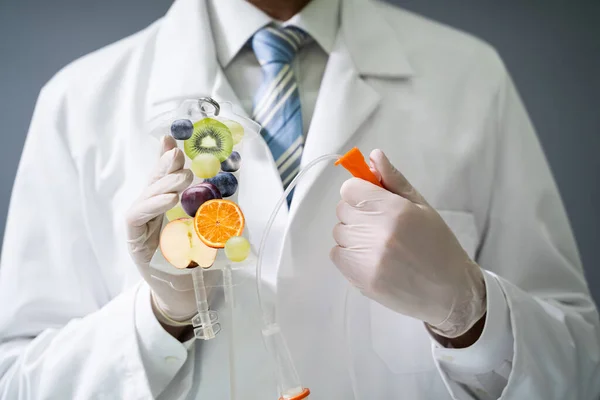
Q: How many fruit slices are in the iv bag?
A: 3